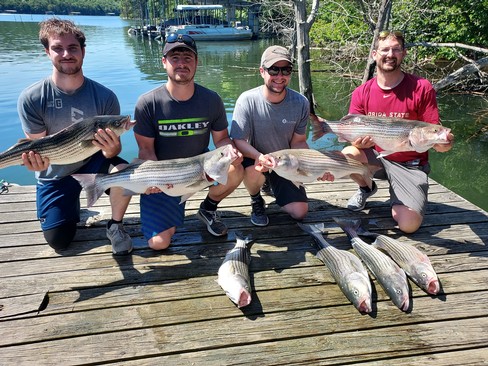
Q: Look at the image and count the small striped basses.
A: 4